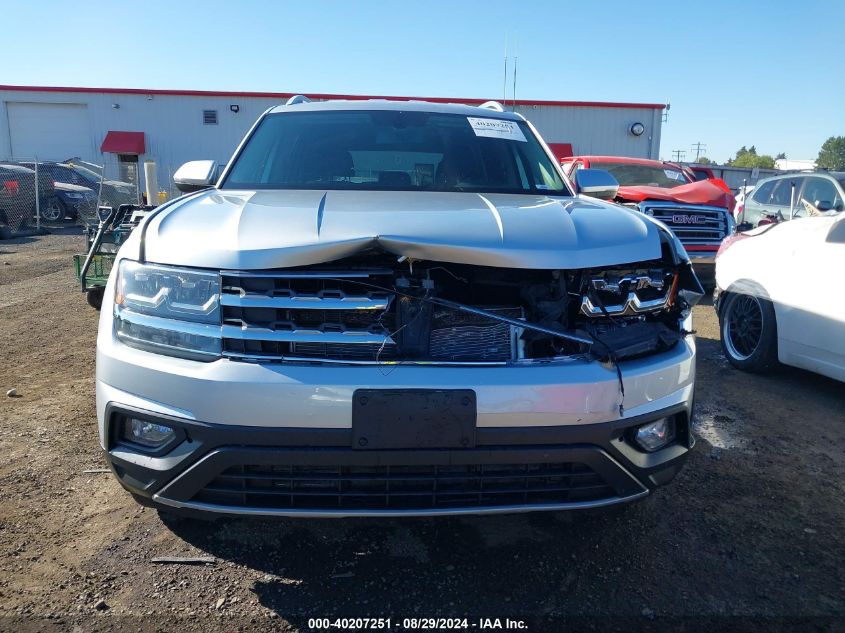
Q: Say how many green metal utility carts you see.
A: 1